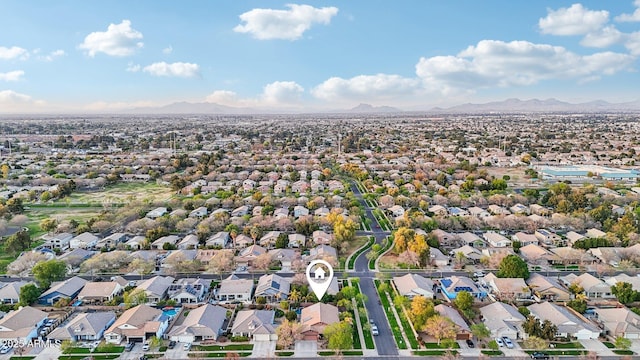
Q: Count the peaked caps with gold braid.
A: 0